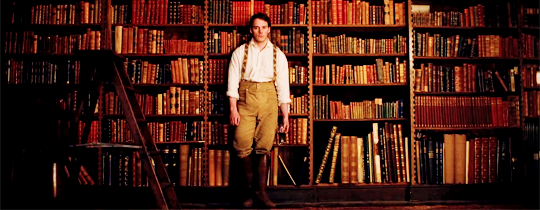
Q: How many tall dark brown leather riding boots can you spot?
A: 2